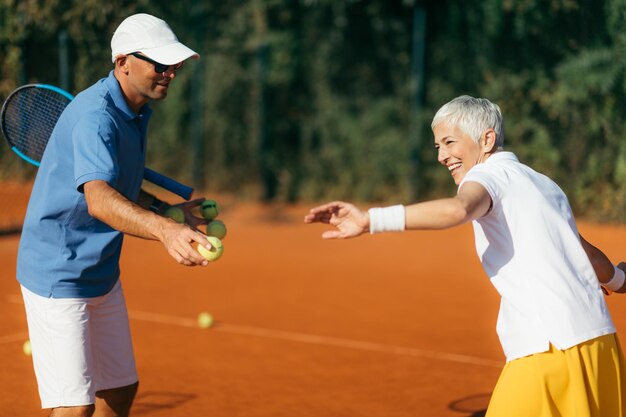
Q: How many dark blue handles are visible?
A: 1